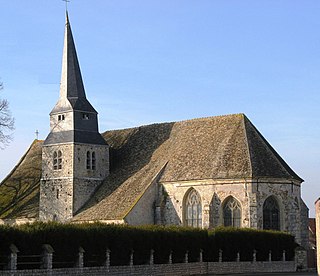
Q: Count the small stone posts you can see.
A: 14